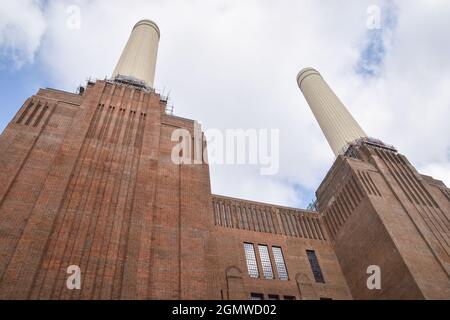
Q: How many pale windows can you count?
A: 3